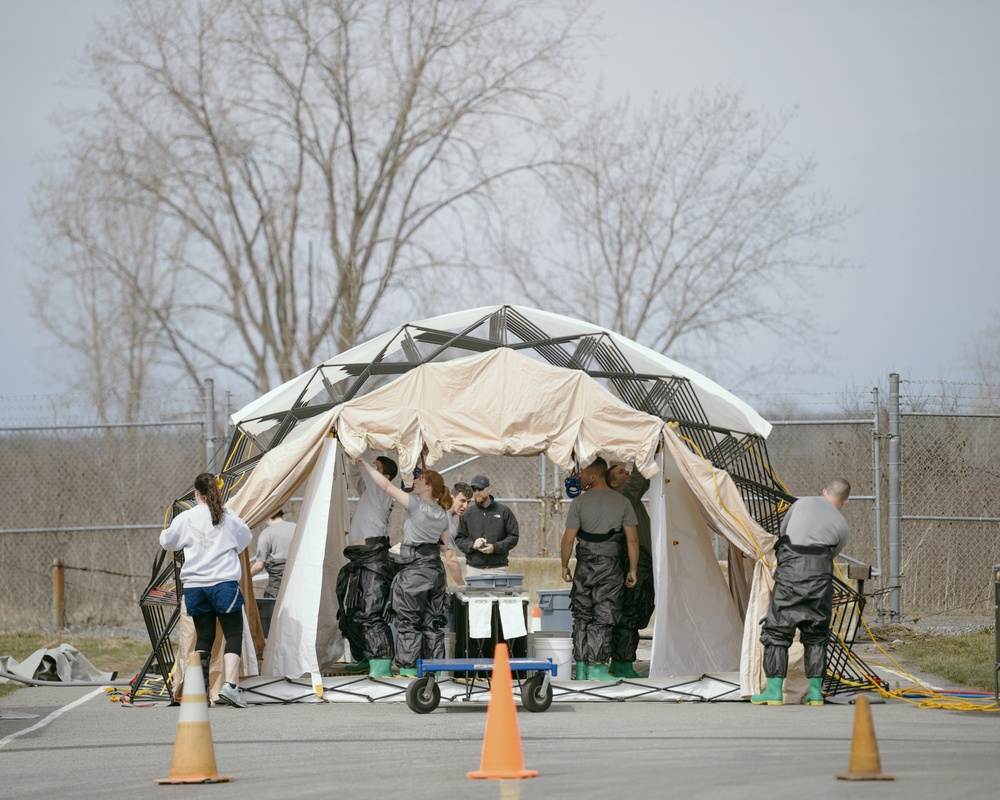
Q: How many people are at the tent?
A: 9